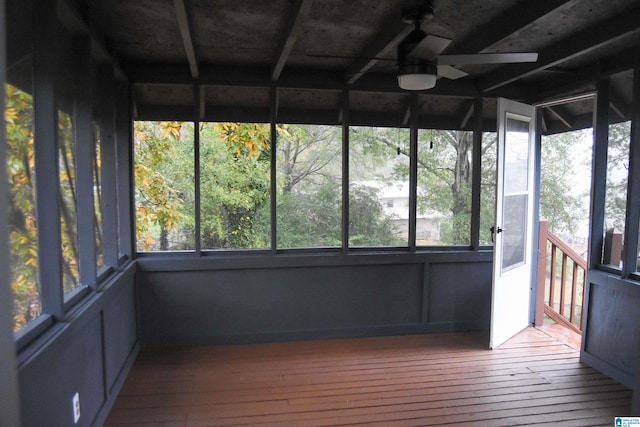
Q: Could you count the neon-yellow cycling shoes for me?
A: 0